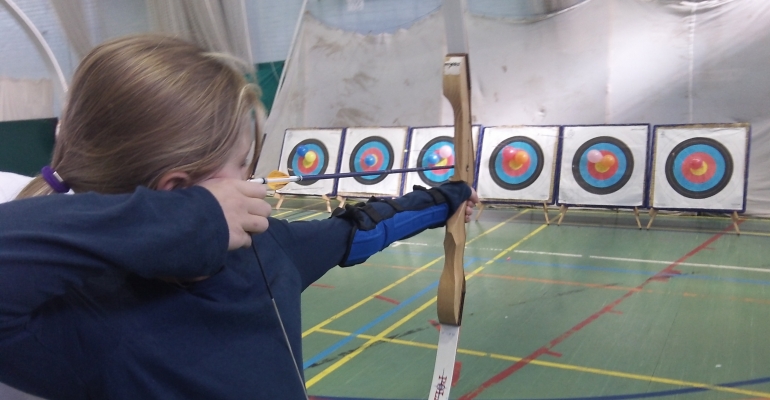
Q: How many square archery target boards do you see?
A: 6